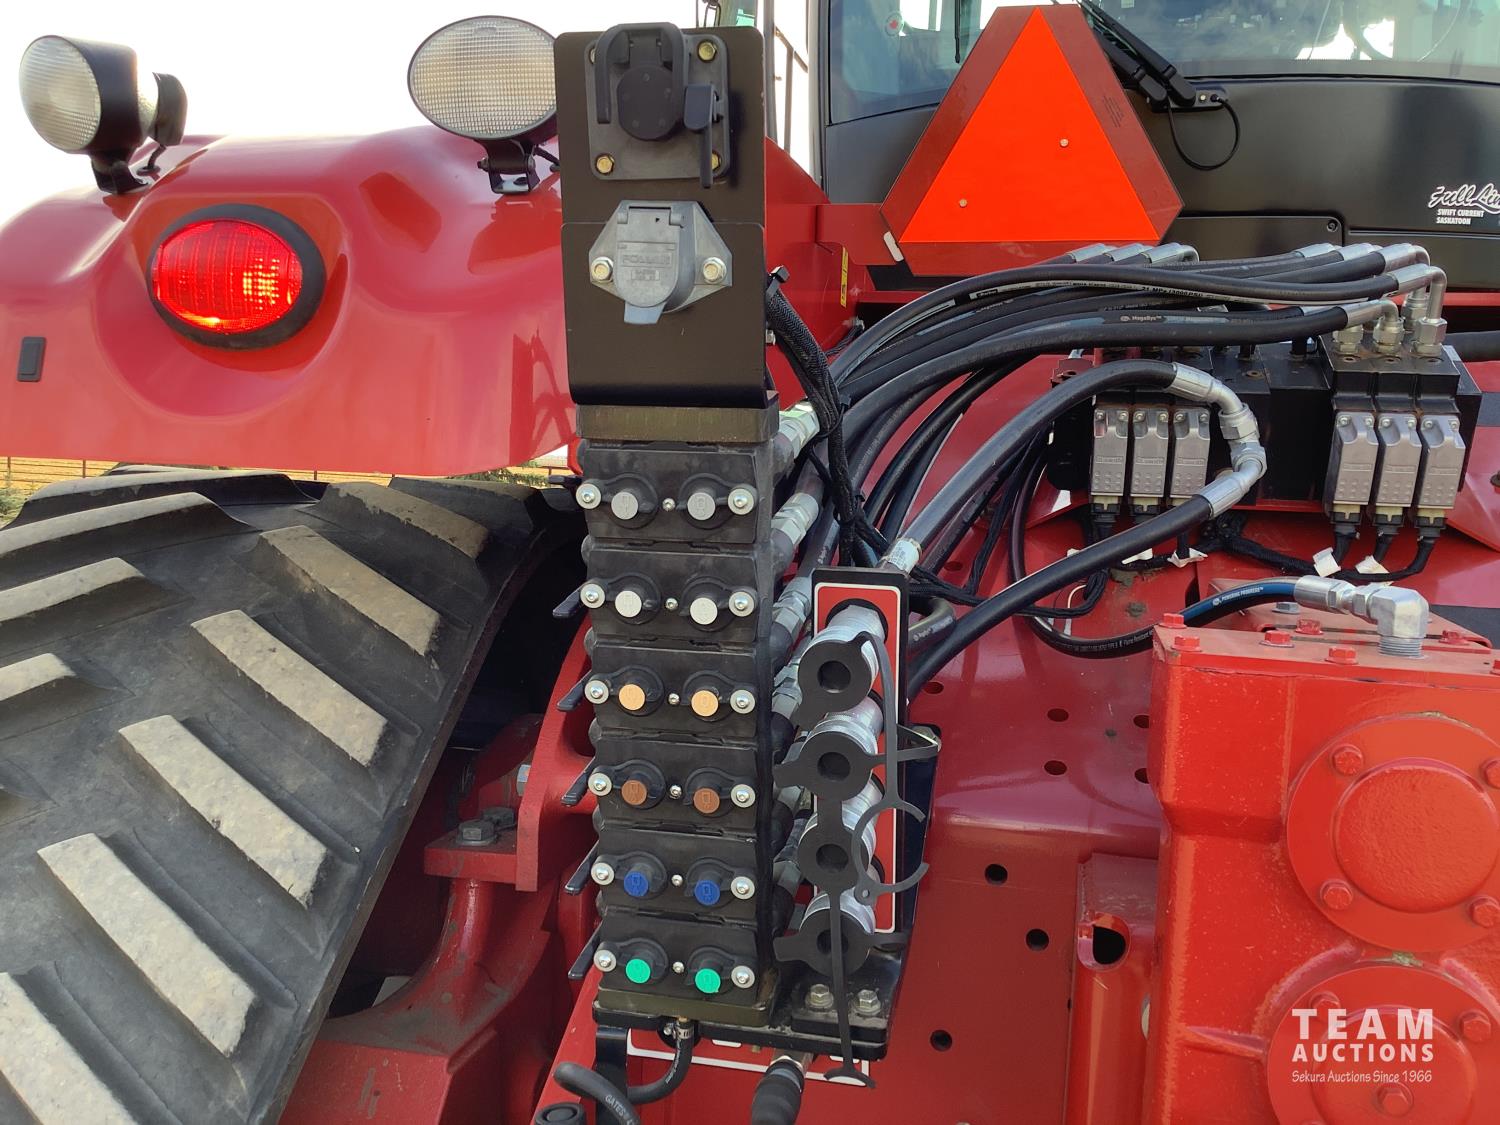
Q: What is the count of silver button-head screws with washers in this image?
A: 12